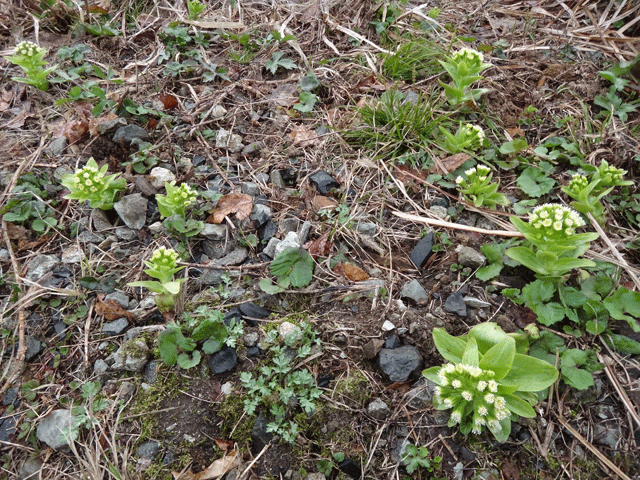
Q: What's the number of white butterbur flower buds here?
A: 11